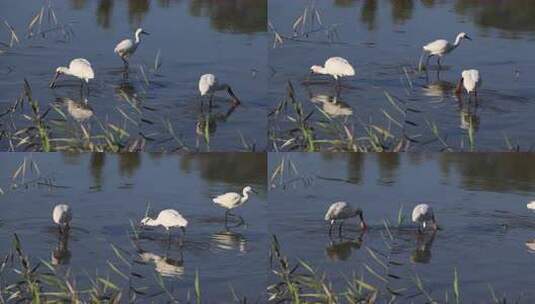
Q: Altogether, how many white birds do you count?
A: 12